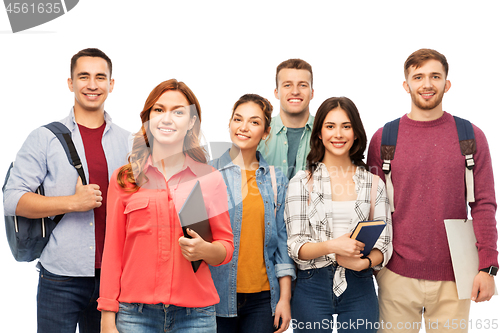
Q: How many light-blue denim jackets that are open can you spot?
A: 1